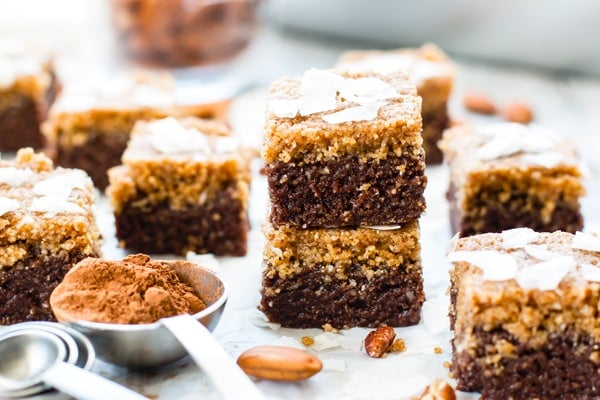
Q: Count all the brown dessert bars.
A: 9